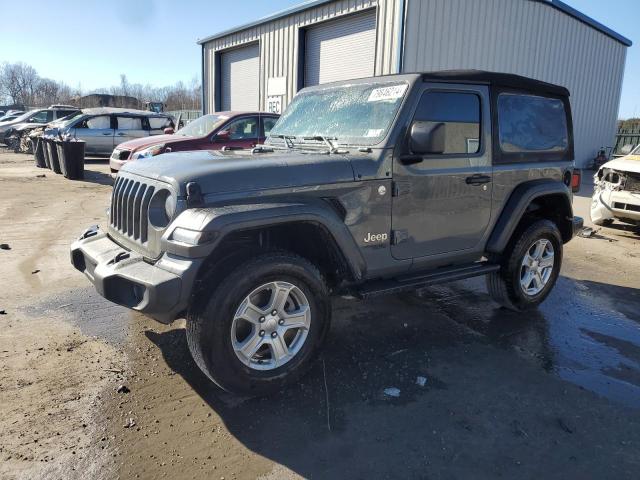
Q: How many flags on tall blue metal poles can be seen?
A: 0